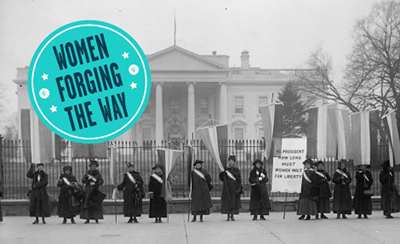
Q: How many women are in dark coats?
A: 13